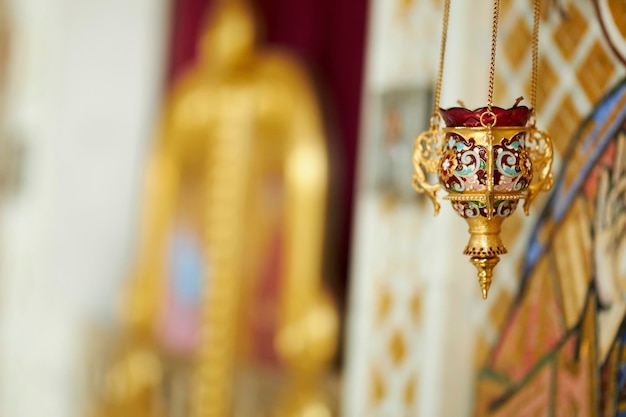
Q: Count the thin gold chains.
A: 3